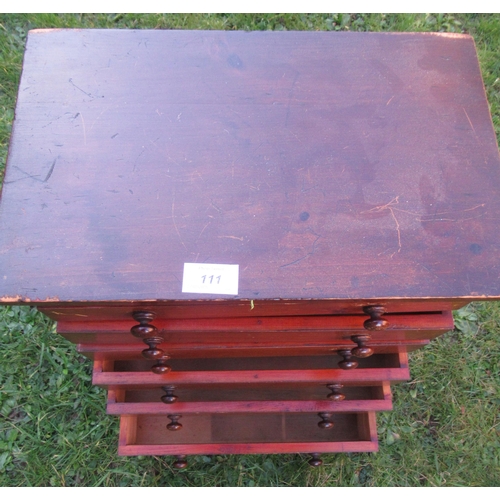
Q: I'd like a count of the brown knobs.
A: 12